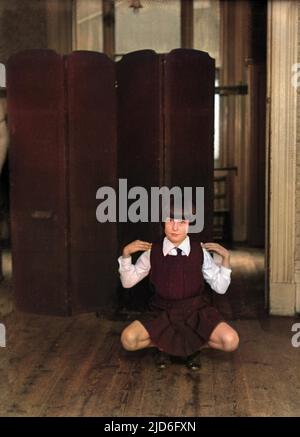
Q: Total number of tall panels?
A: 4